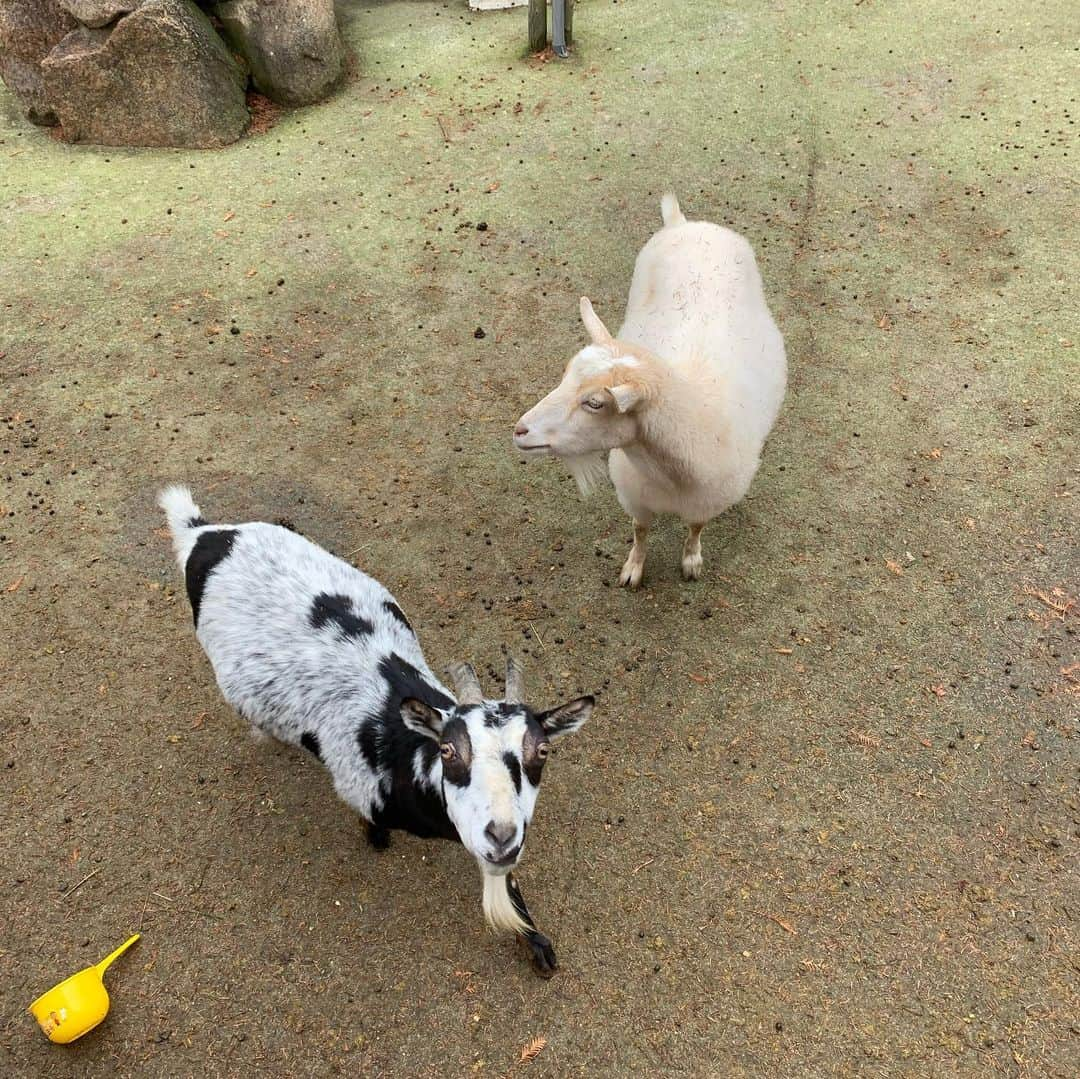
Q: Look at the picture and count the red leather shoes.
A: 0